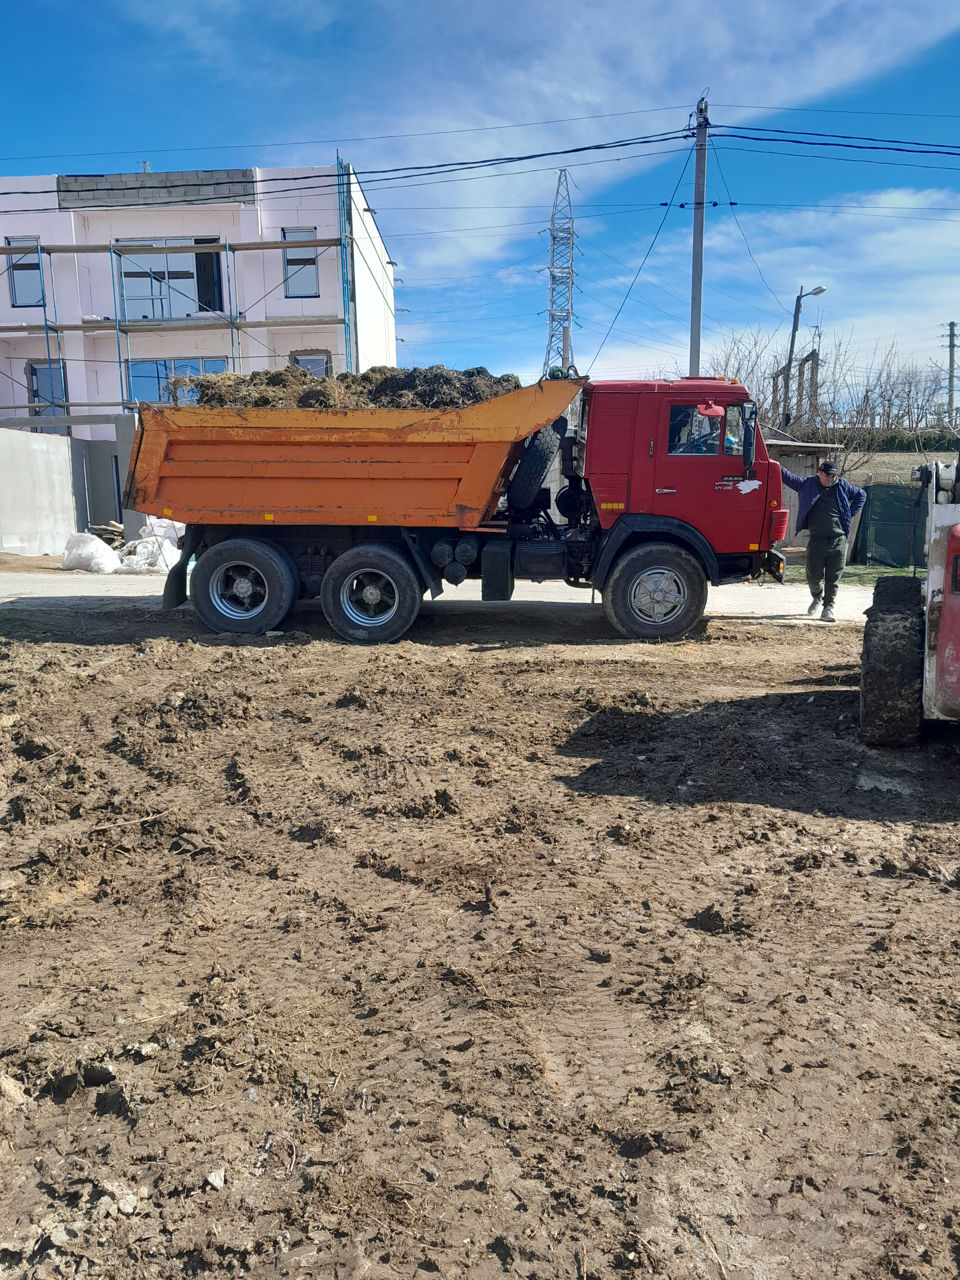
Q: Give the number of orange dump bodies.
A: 1